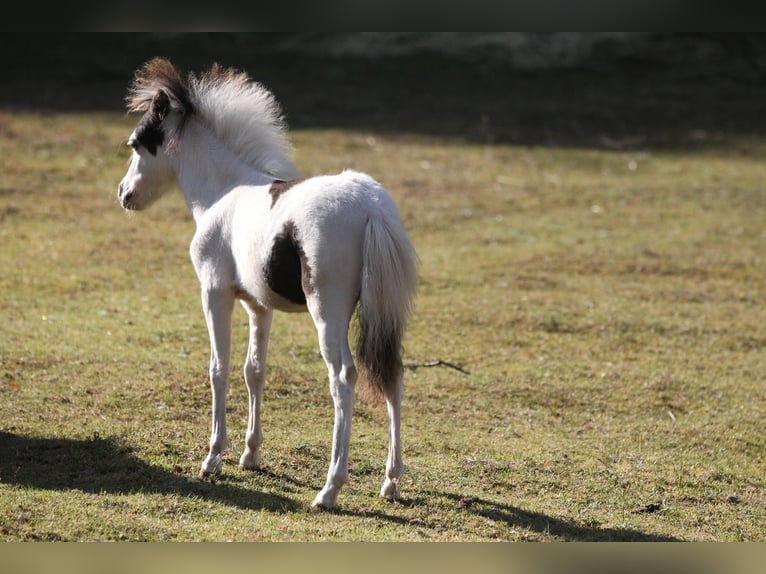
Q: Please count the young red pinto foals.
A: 0